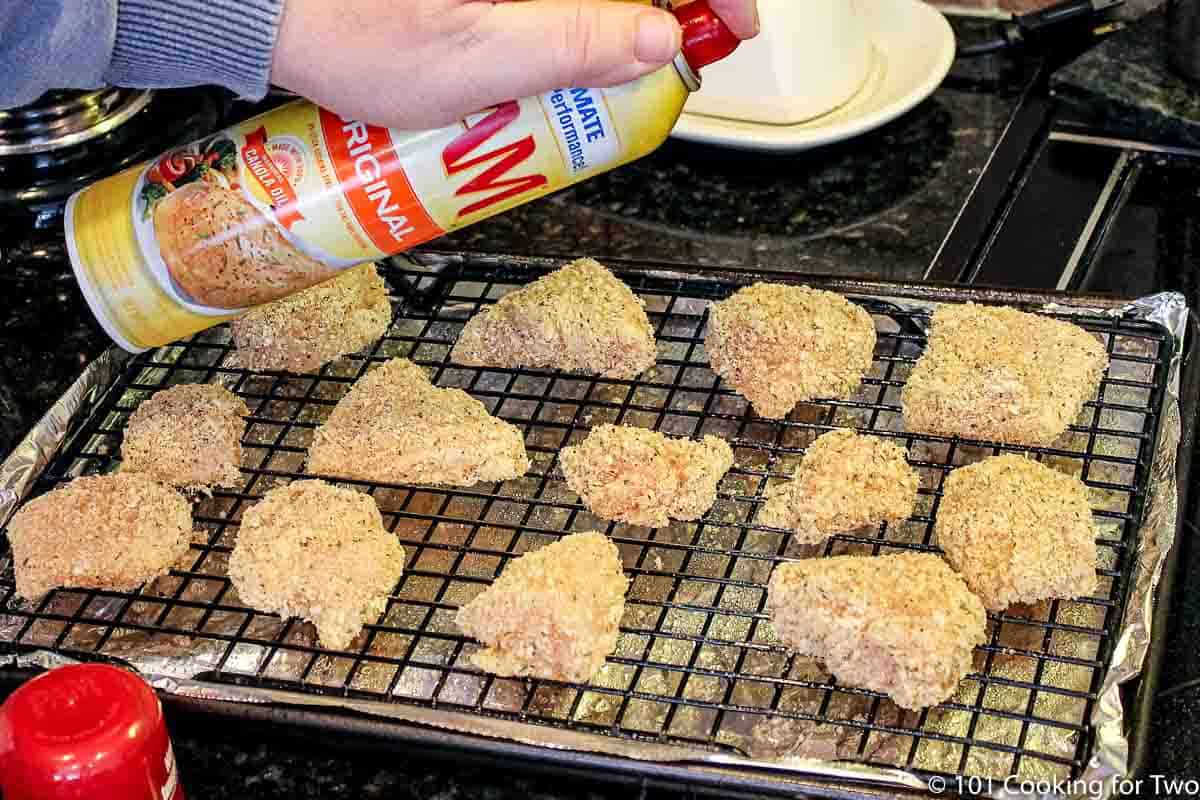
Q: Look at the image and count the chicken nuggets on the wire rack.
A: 13